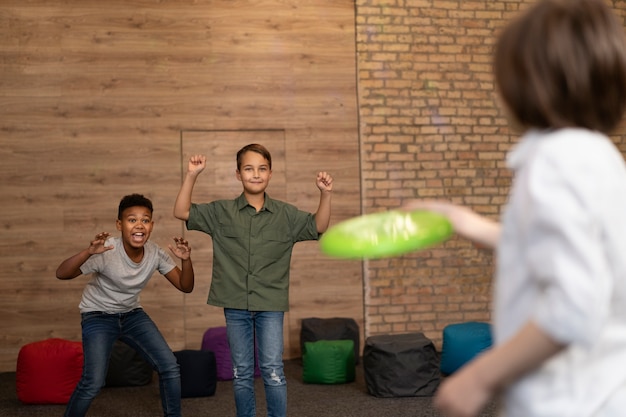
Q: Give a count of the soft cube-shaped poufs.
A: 8